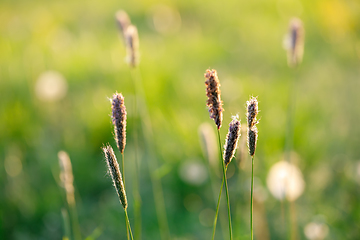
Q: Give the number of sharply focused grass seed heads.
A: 5